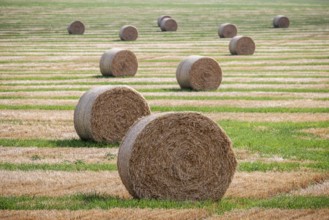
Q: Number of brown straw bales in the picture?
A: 11